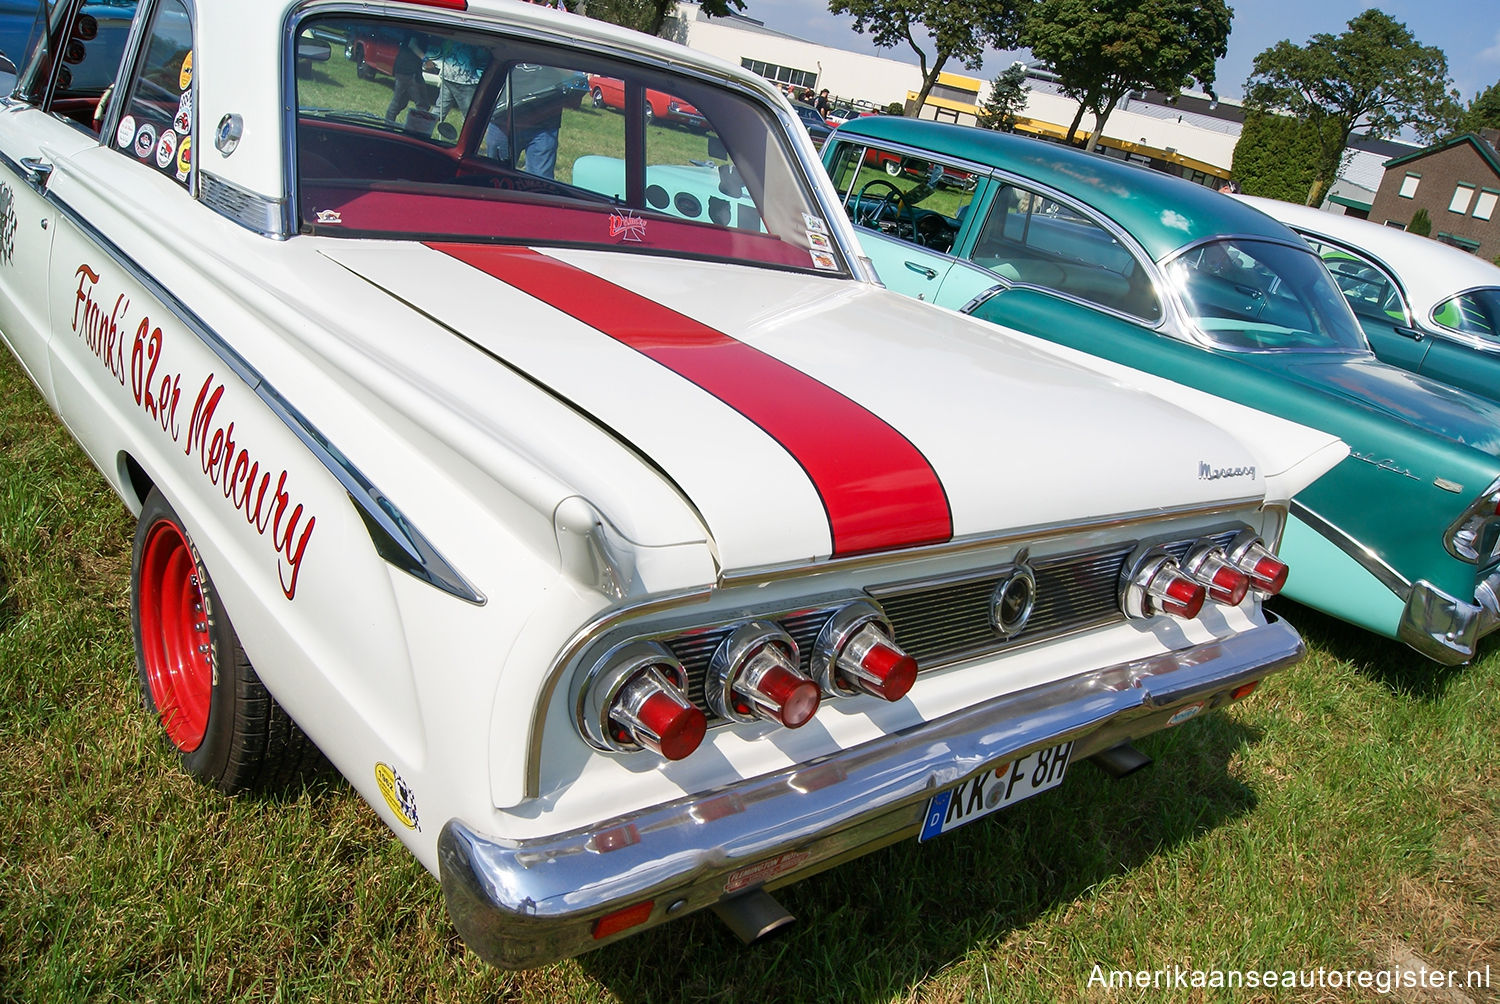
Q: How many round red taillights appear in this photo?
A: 6